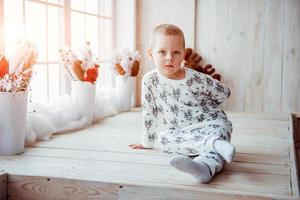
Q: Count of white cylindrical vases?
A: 3